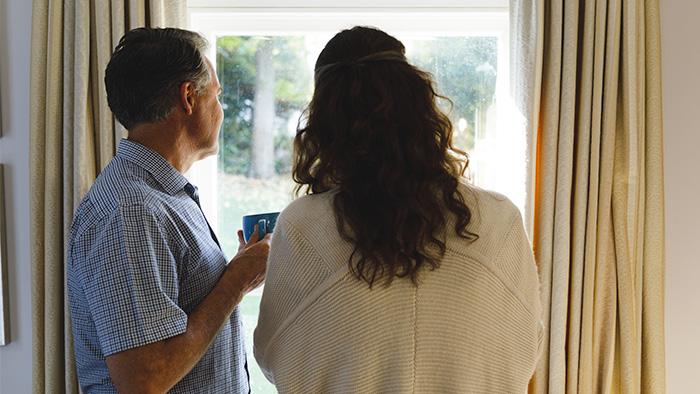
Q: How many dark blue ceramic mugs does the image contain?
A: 1